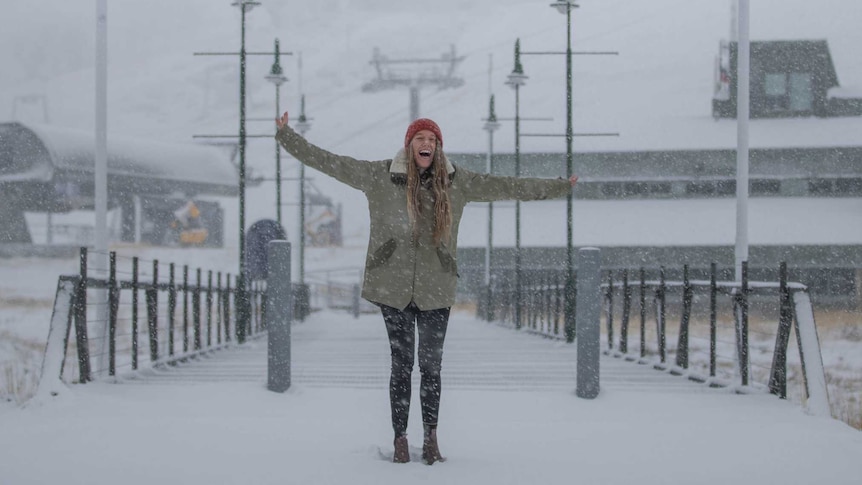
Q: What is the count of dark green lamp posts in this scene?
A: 6